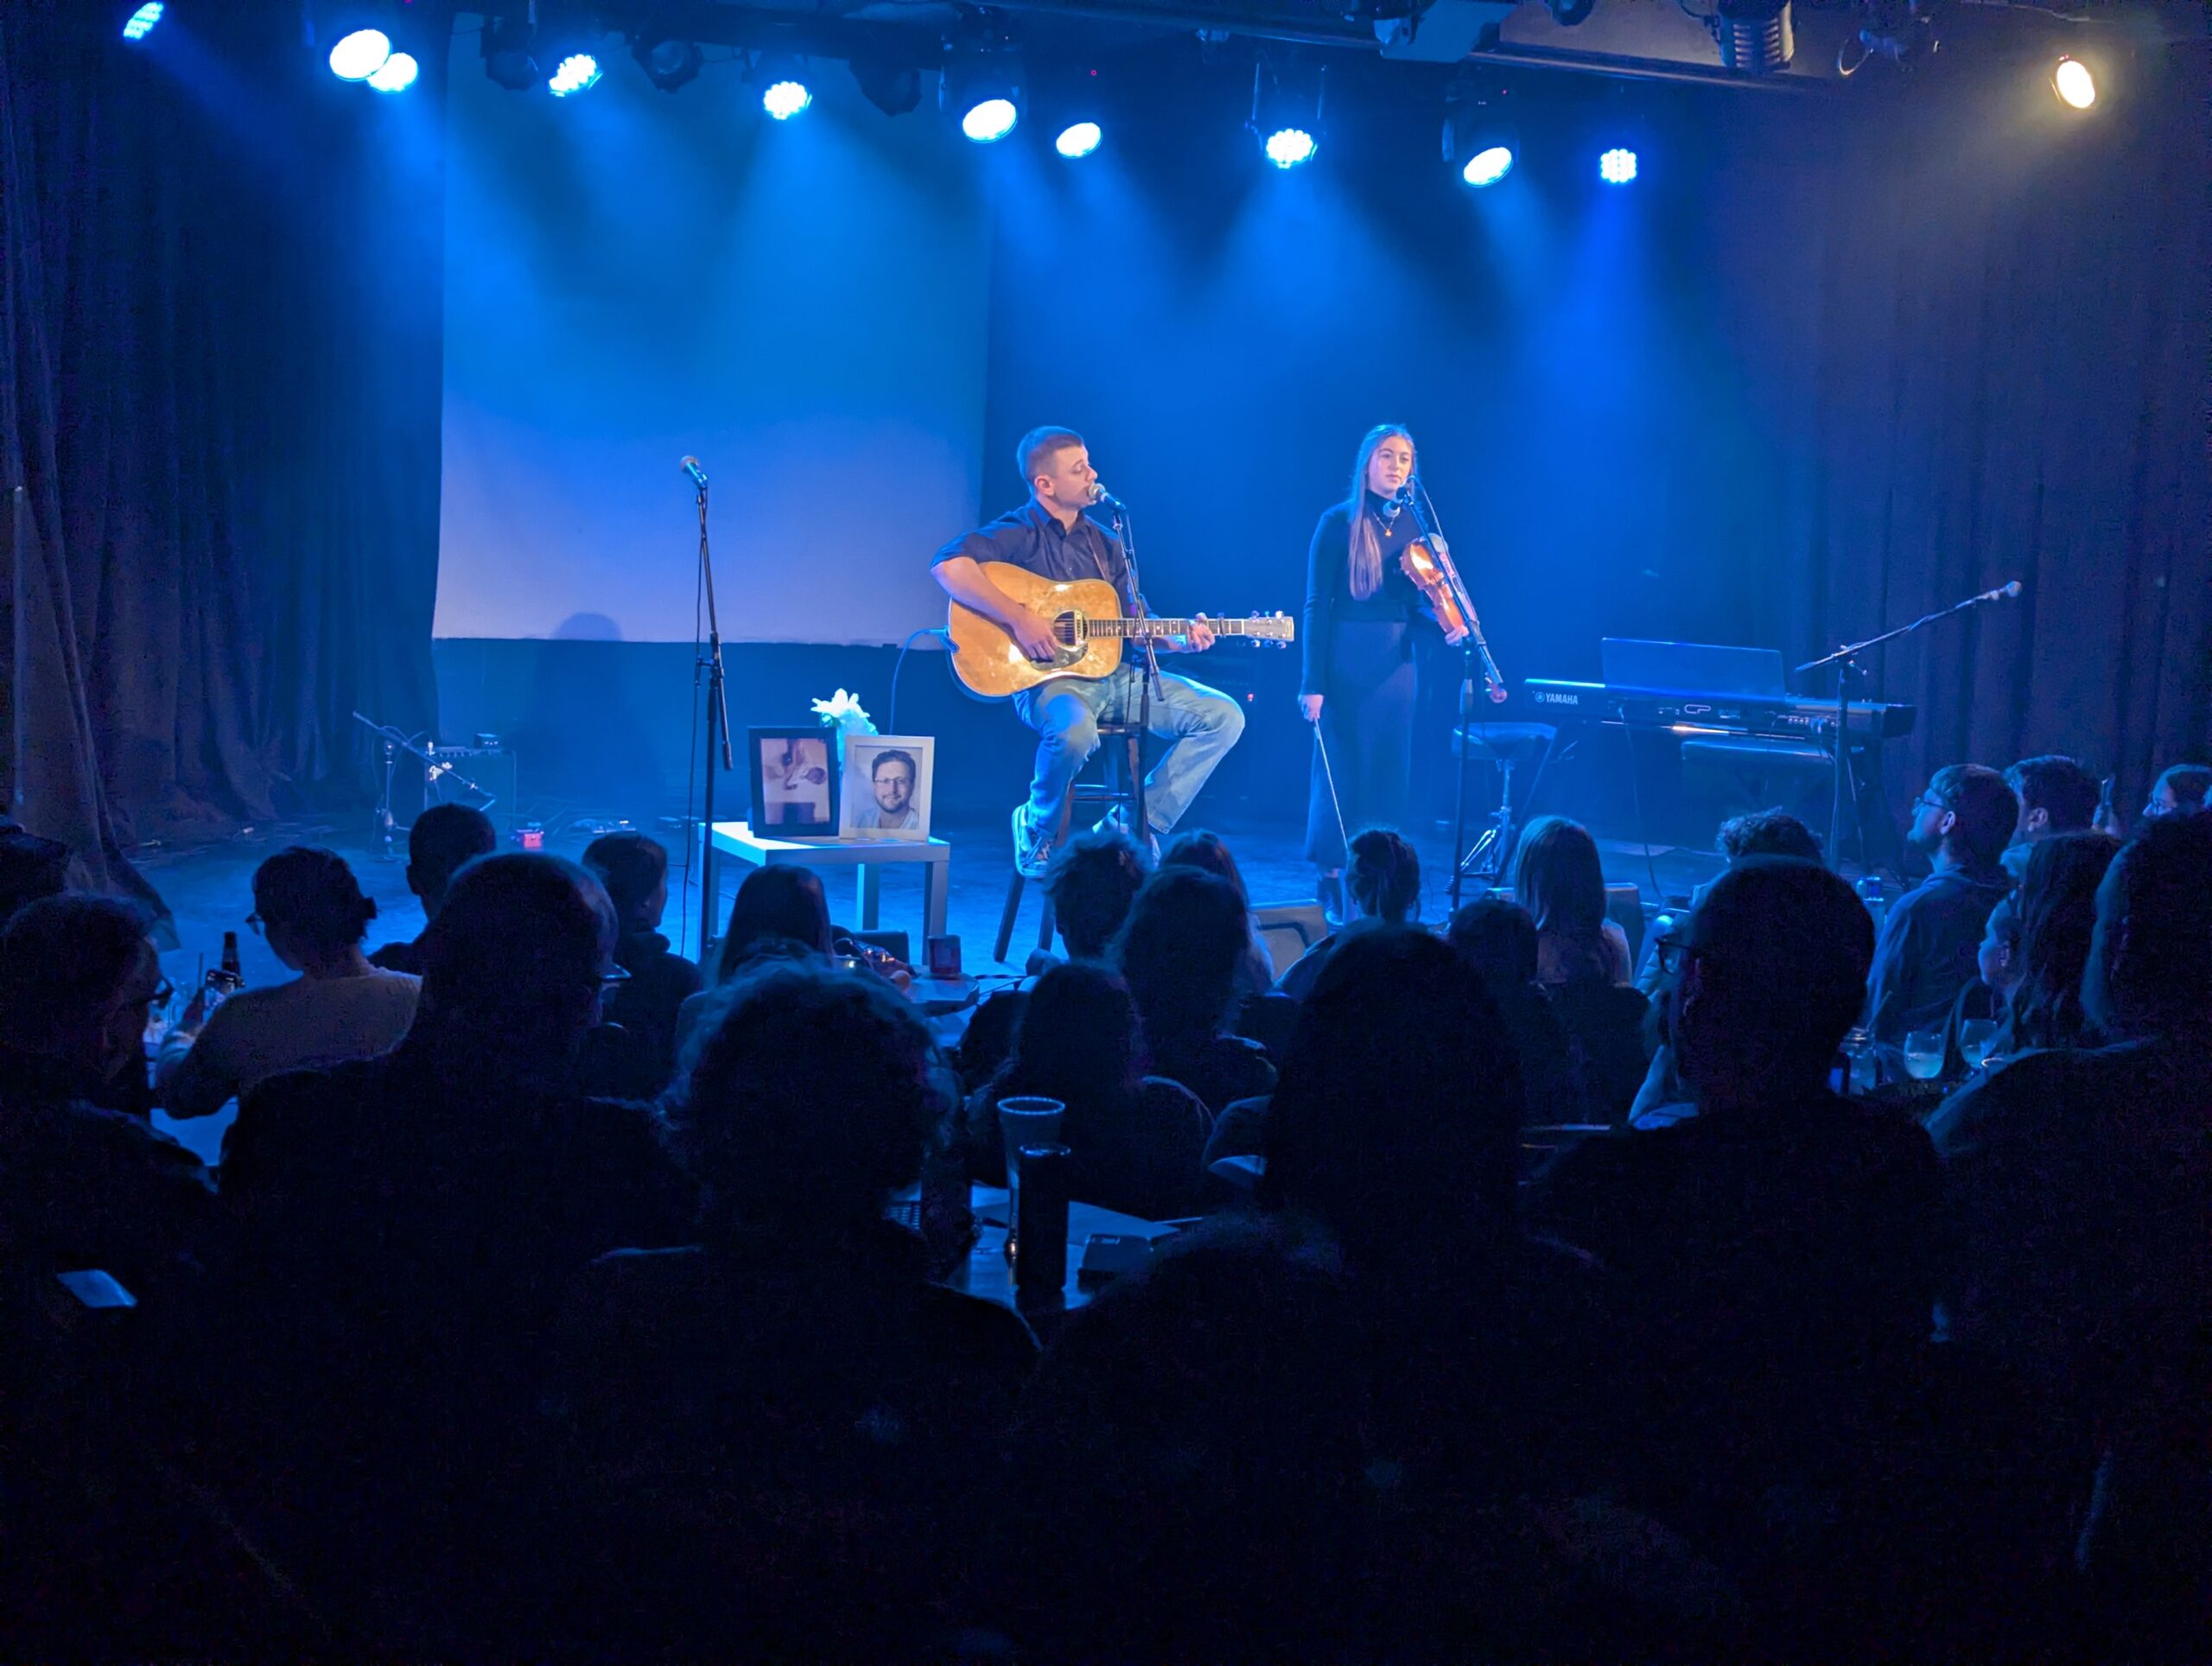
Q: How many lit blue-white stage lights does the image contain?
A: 10